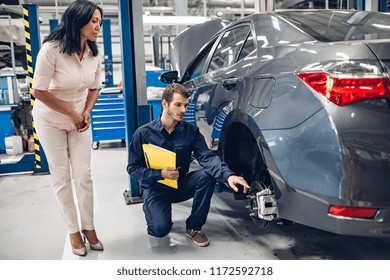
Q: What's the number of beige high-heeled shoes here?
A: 2